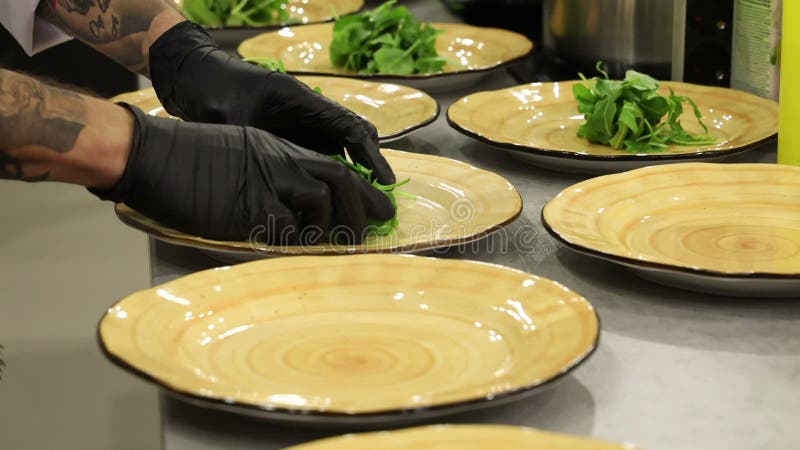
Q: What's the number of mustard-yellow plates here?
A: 8